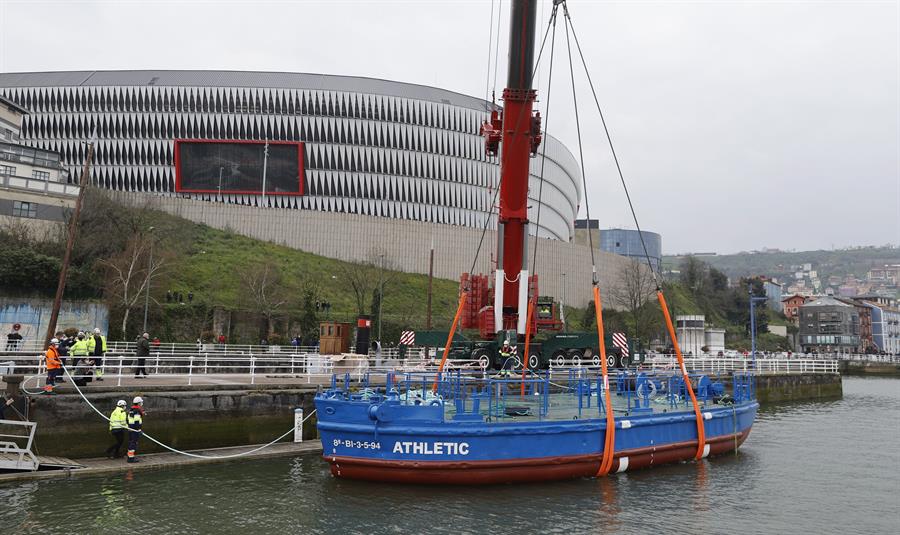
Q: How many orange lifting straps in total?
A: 4